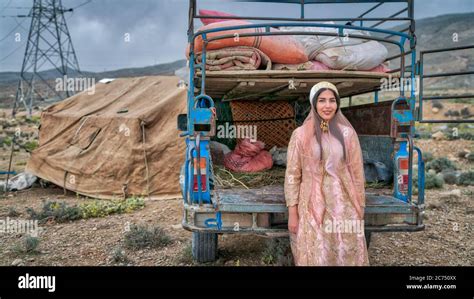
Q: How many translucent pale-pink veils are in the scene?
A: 1